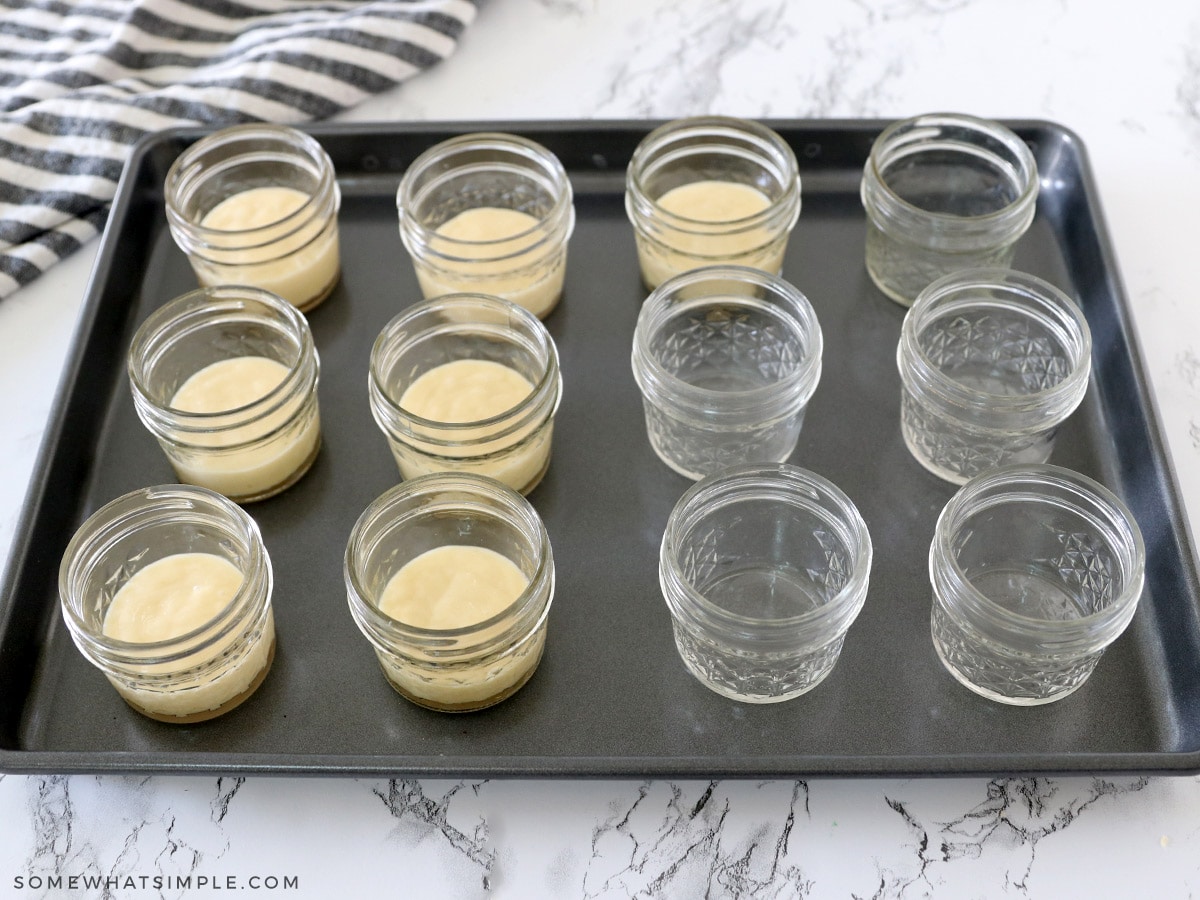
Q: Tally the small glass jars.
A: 12